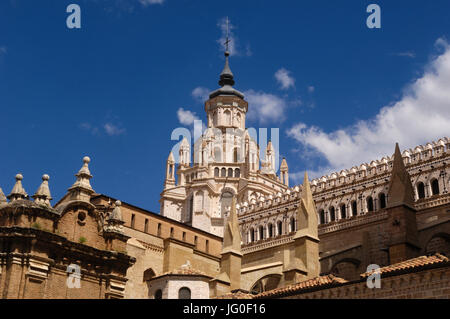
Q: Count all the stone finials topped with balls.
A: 4